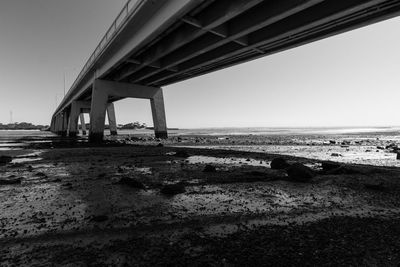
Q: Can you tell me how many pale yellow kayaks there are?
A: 0